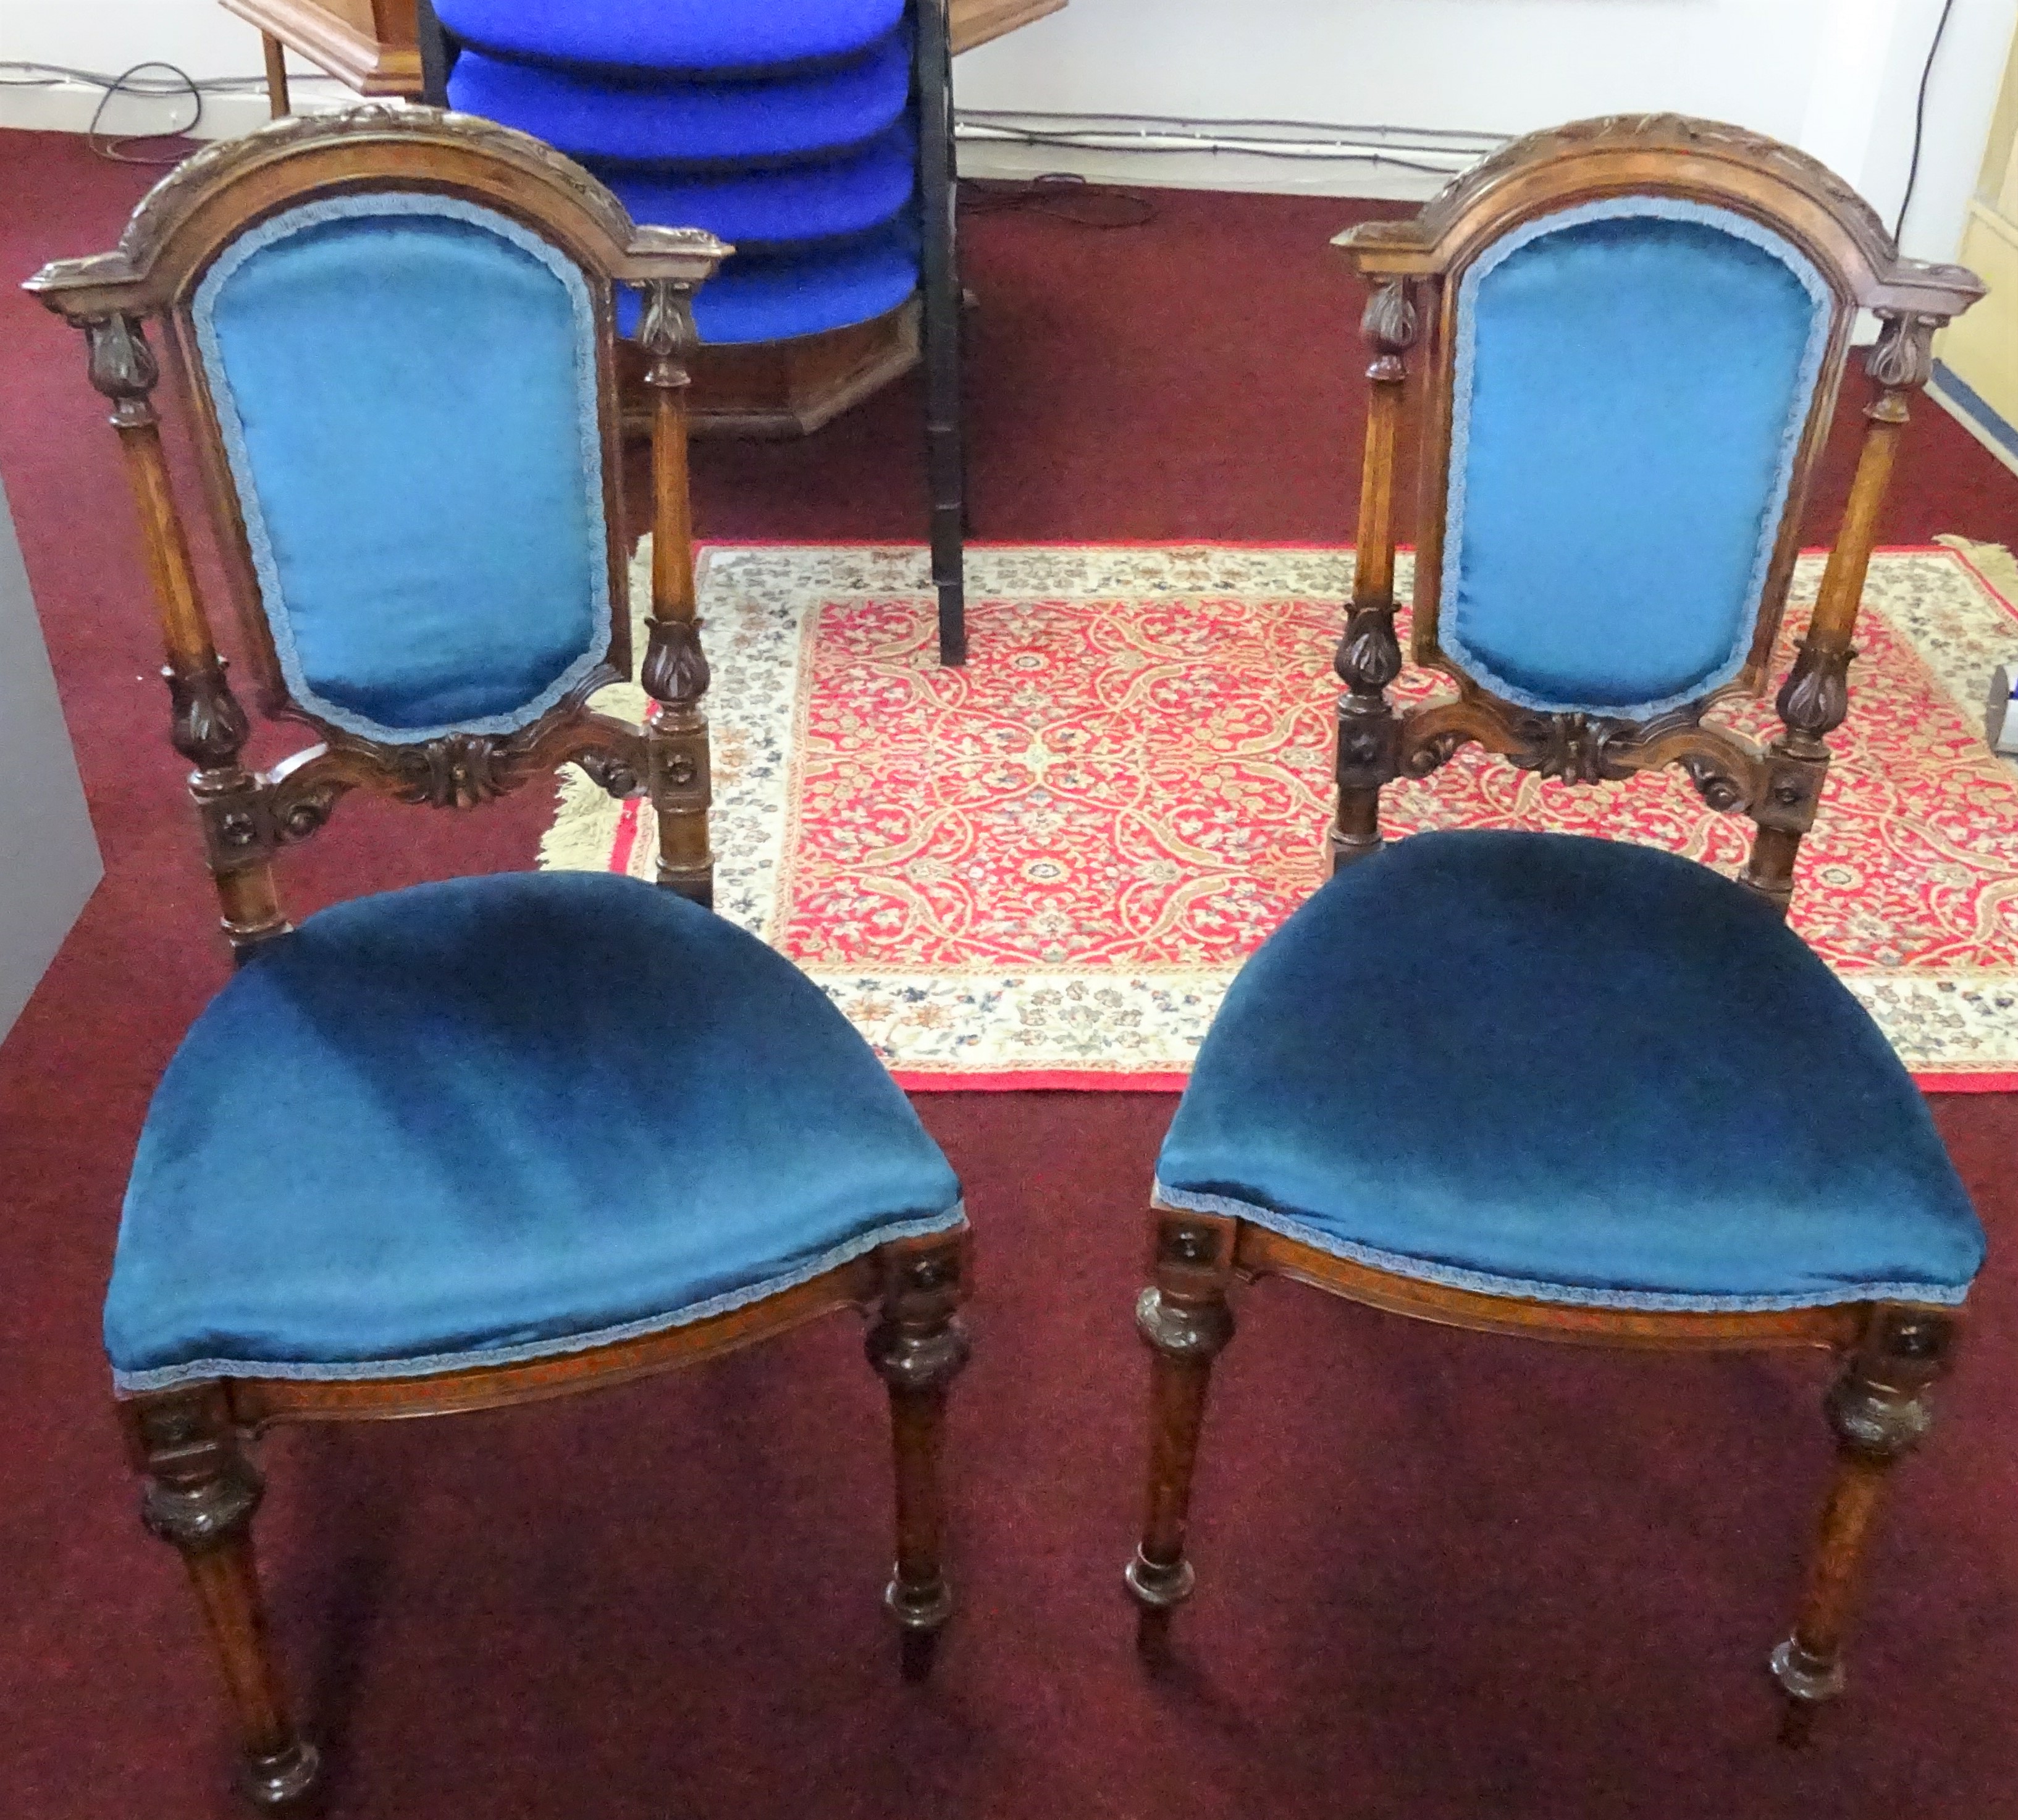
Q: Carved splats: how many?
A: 2